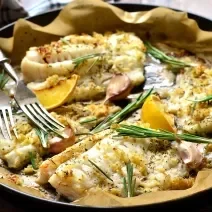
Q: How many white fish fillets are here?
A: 4